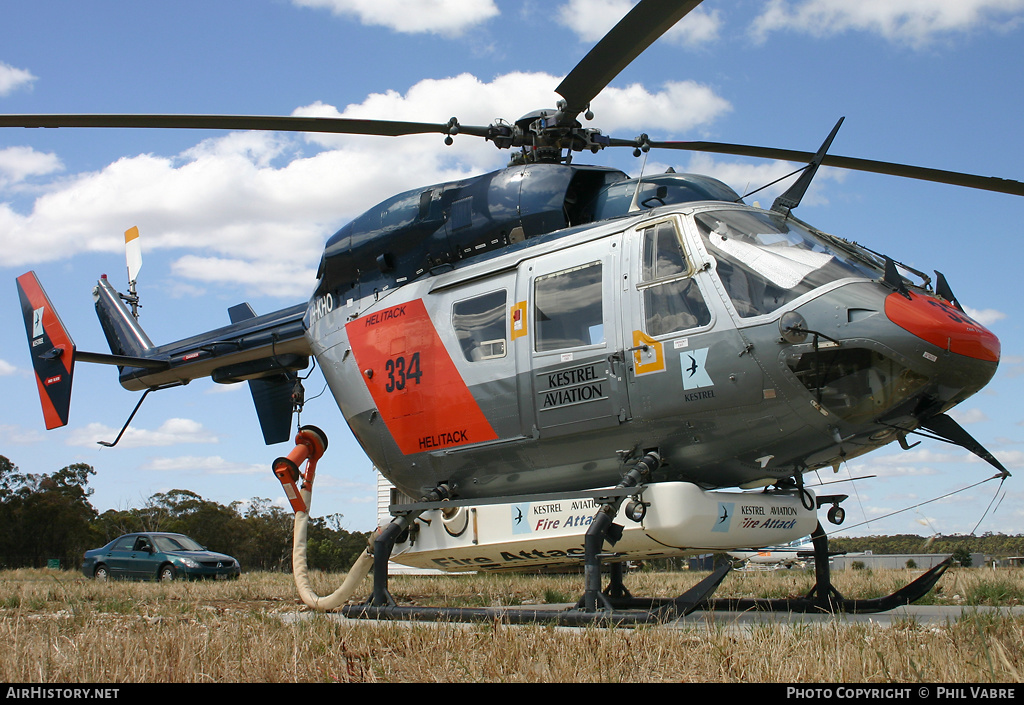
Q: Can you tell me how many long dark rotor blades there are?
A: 3